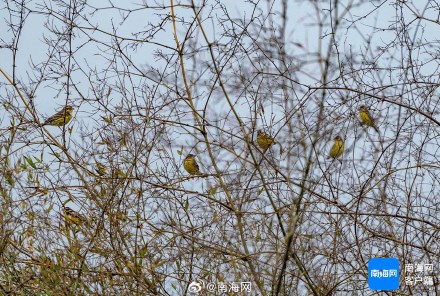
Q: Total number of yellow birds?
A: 6